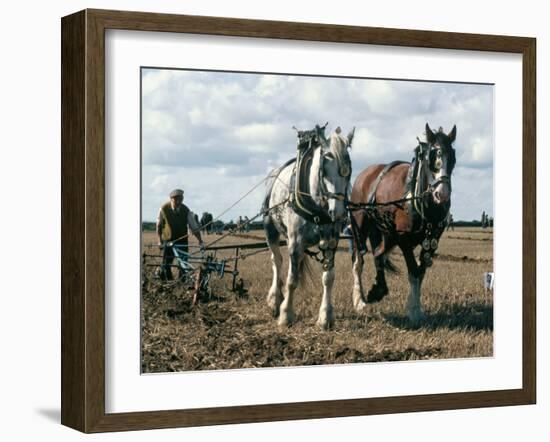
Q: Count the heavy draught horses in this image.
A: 2